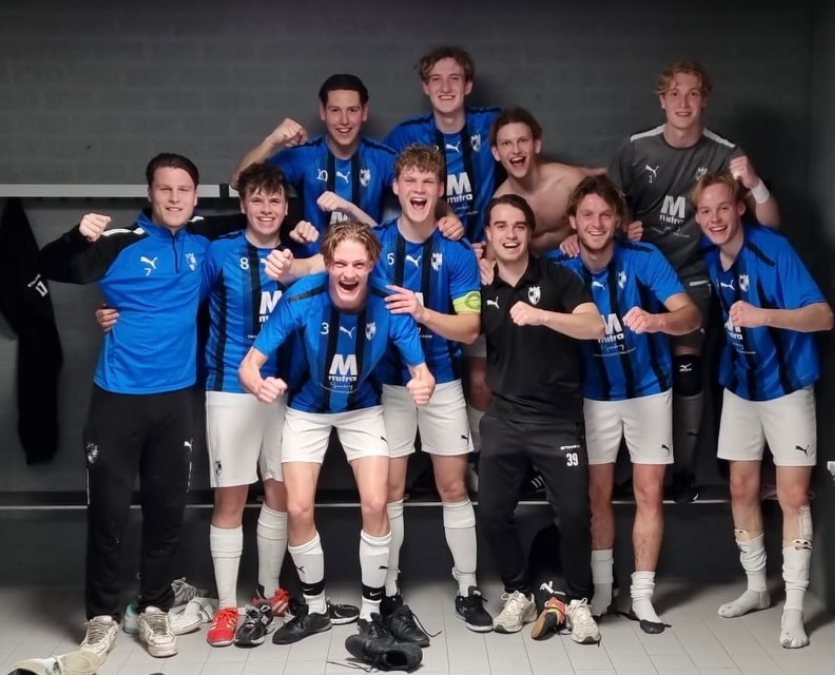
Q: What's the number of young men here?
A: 11